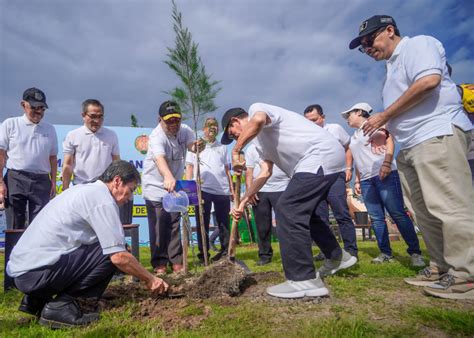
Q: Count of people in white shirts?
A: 10